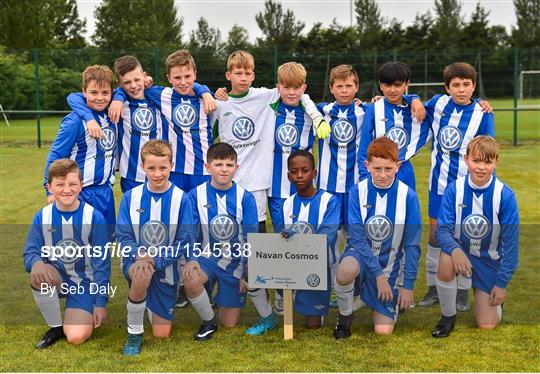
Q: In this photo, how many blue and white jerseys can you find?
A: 13